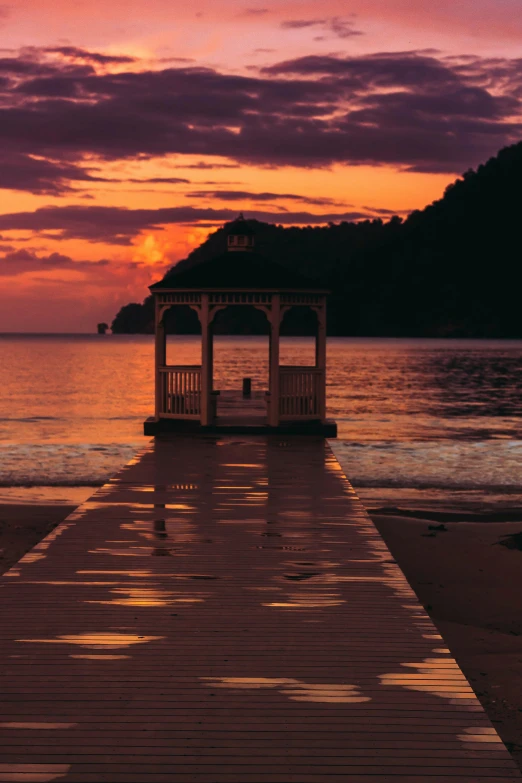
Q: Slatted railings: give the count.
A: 2